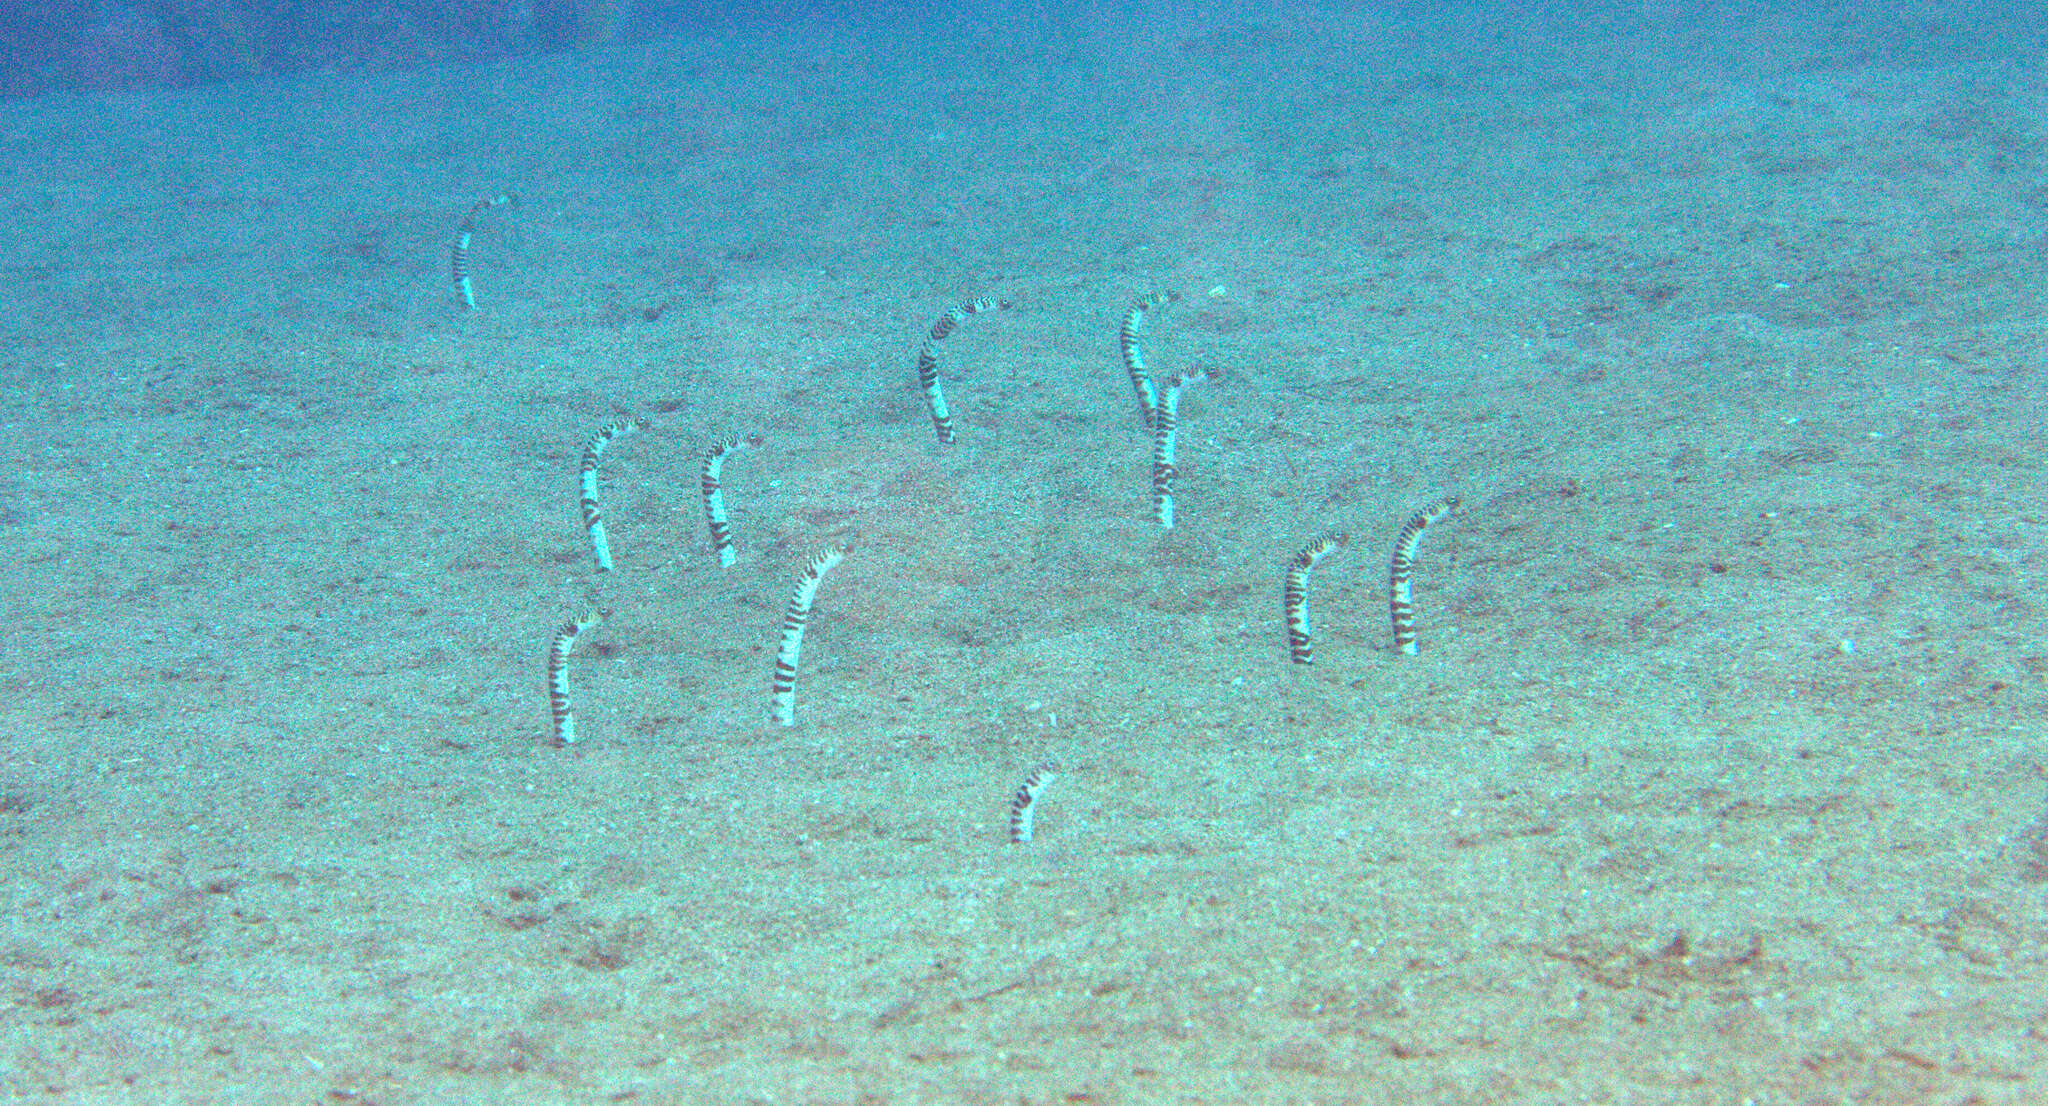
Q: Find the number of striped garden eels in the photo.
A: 11